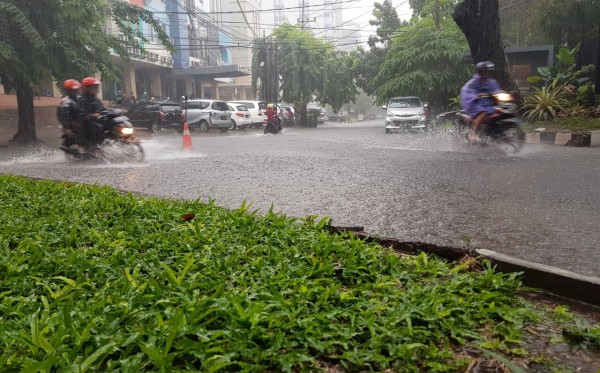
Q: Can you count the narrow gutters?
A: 1